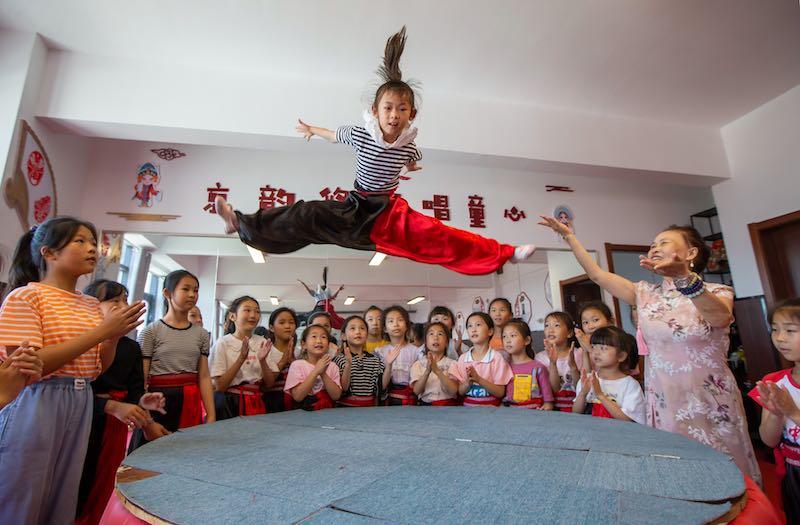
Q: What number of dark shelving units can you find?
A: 1